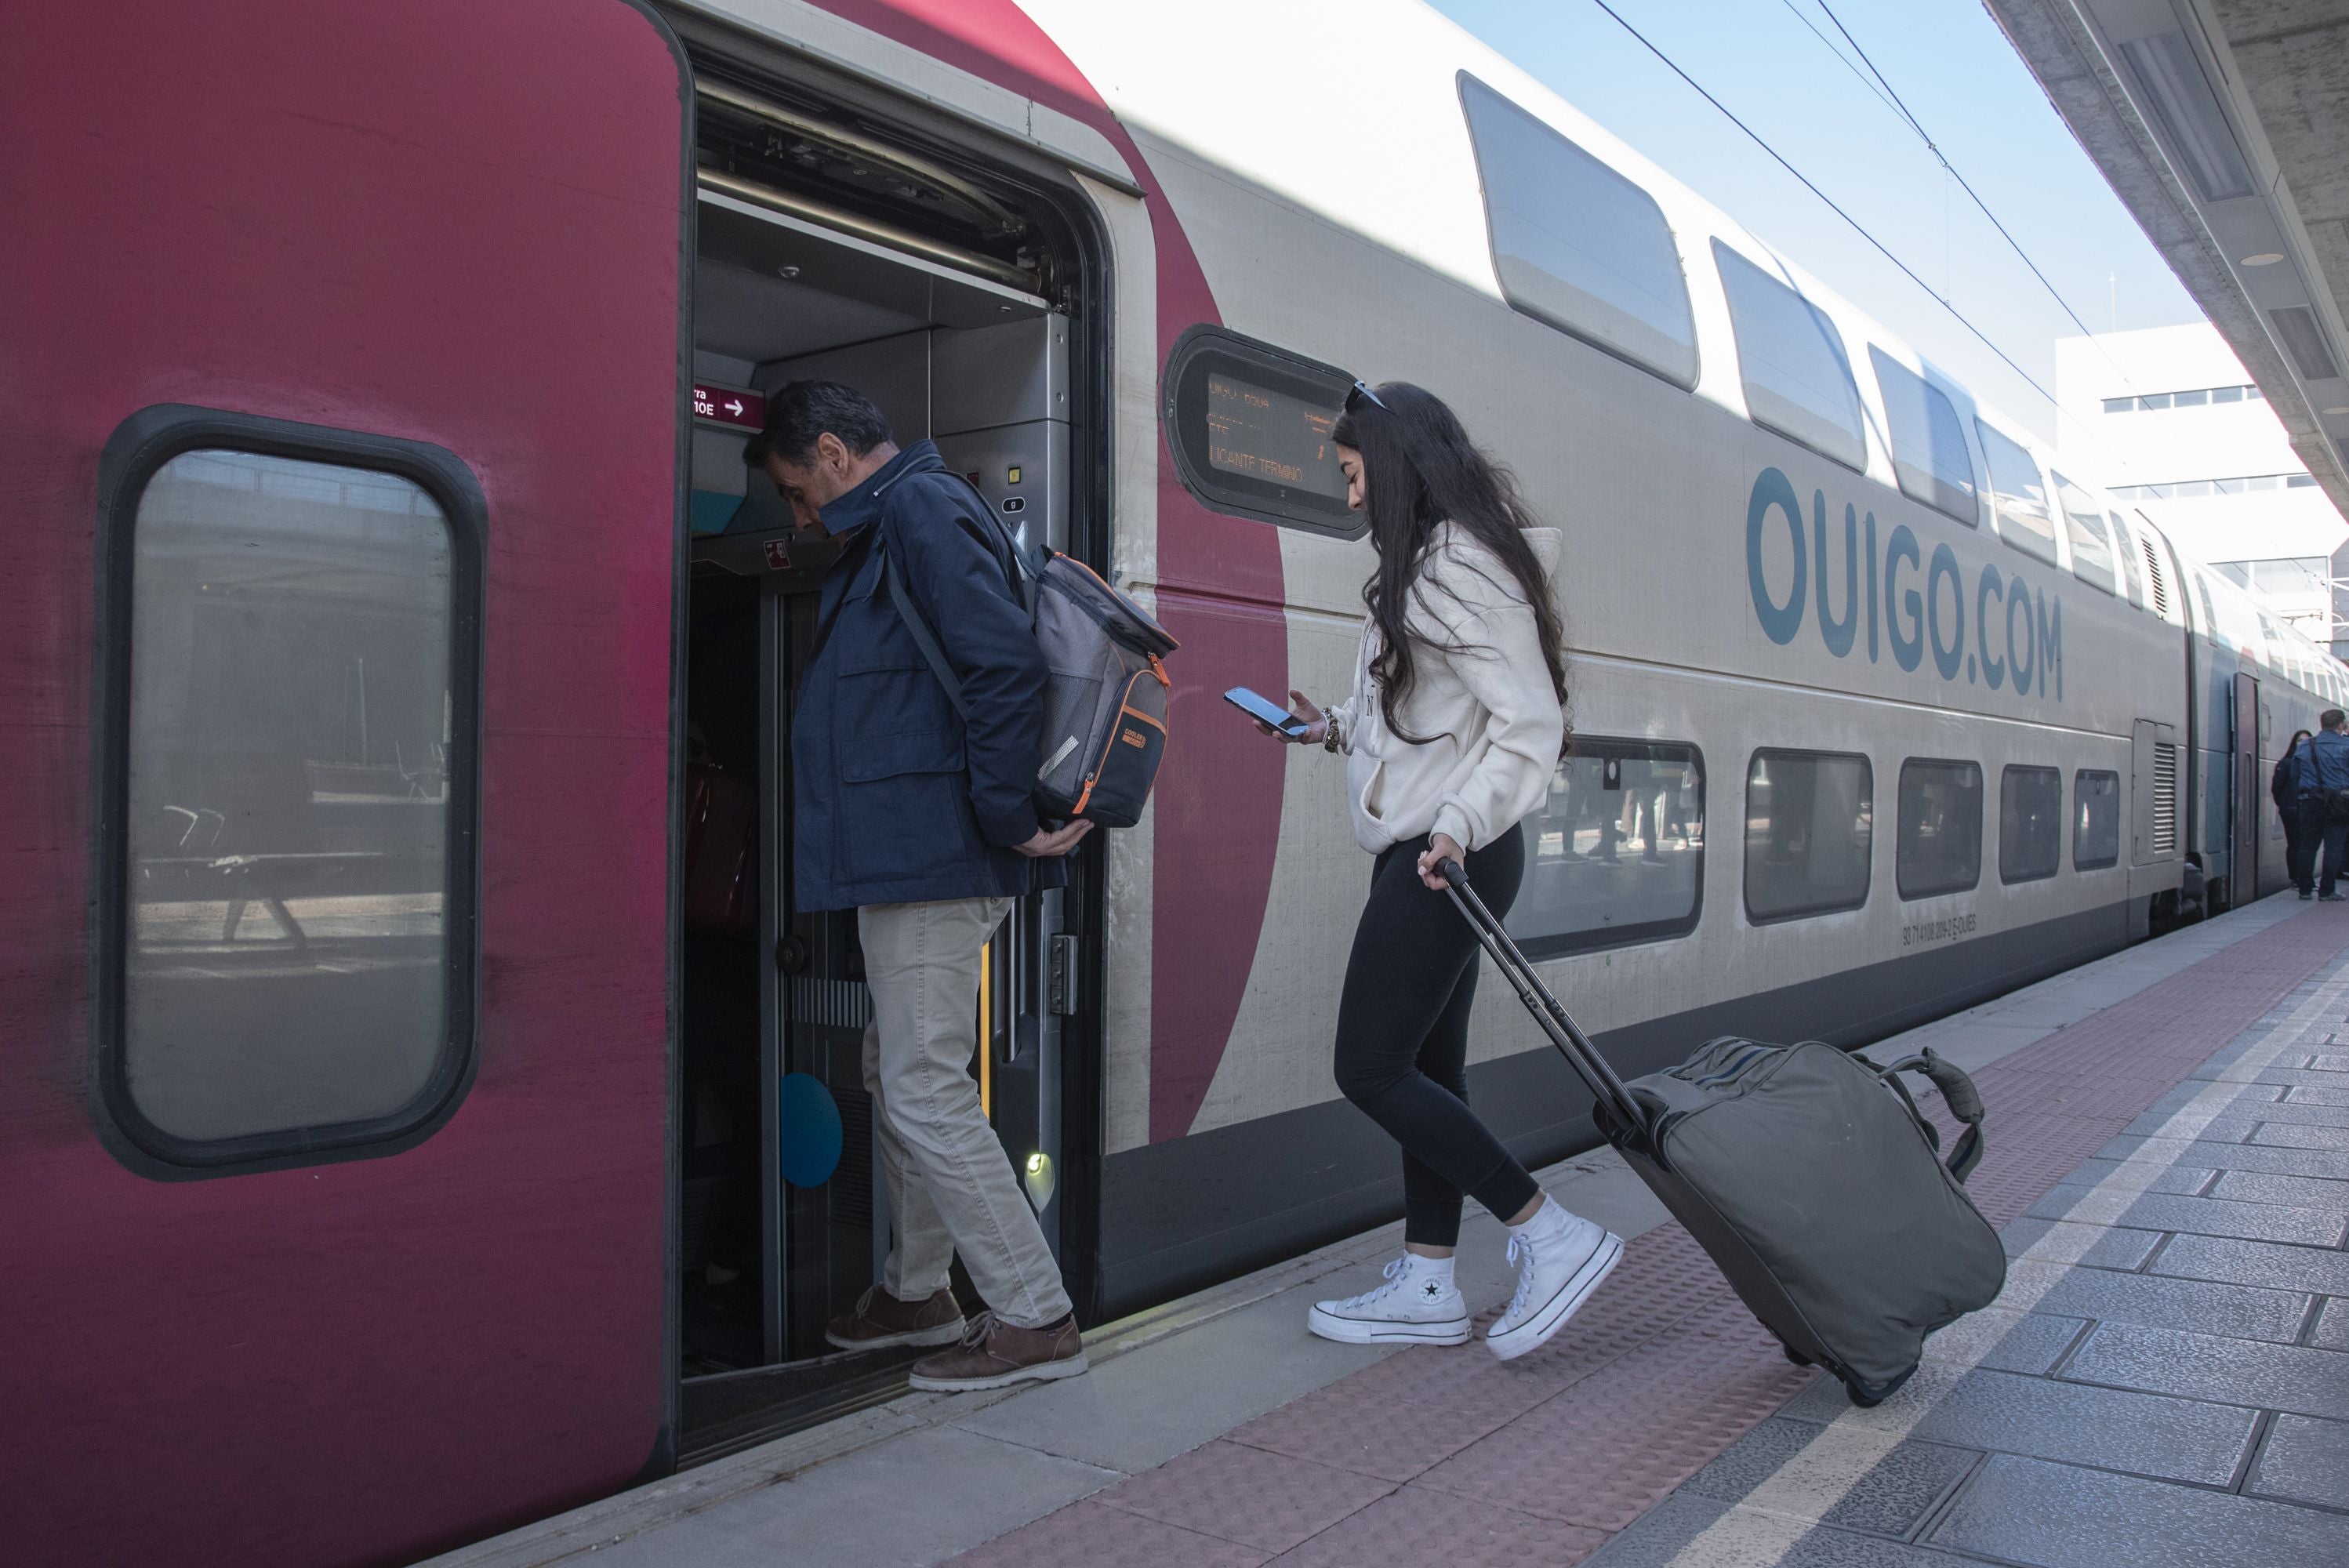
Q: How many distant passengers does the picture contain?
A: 2